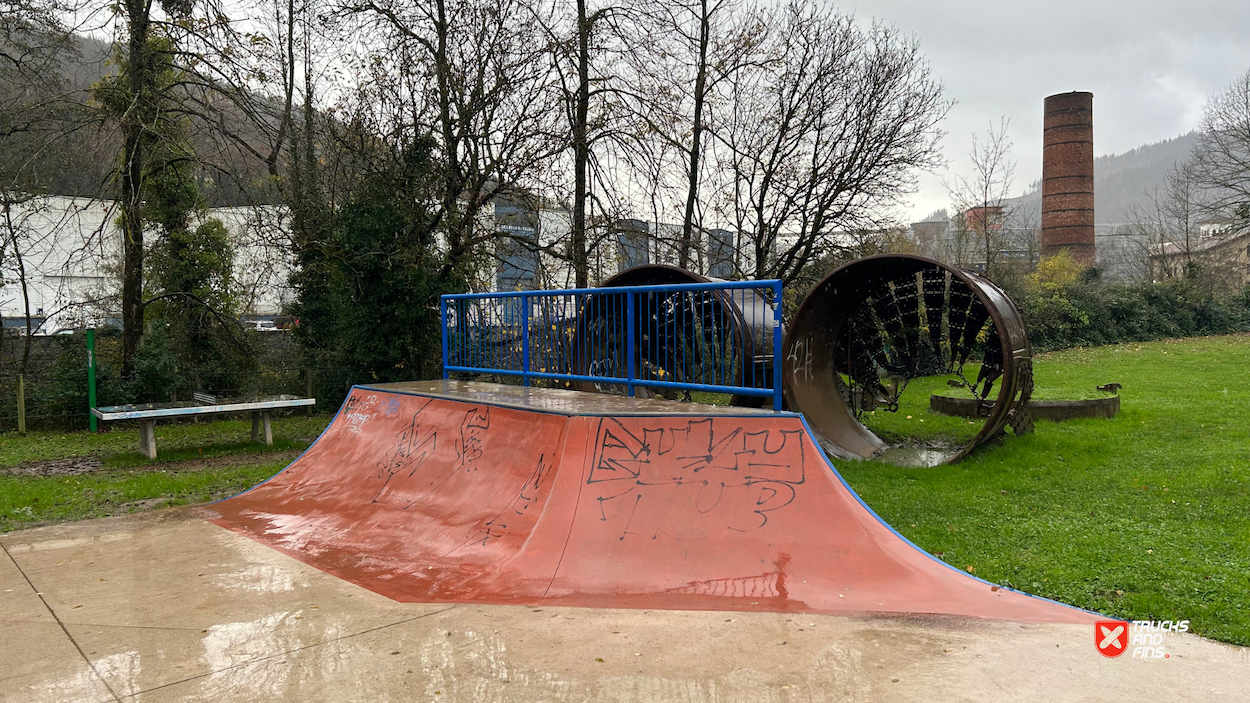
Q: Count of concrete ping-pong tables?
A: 1